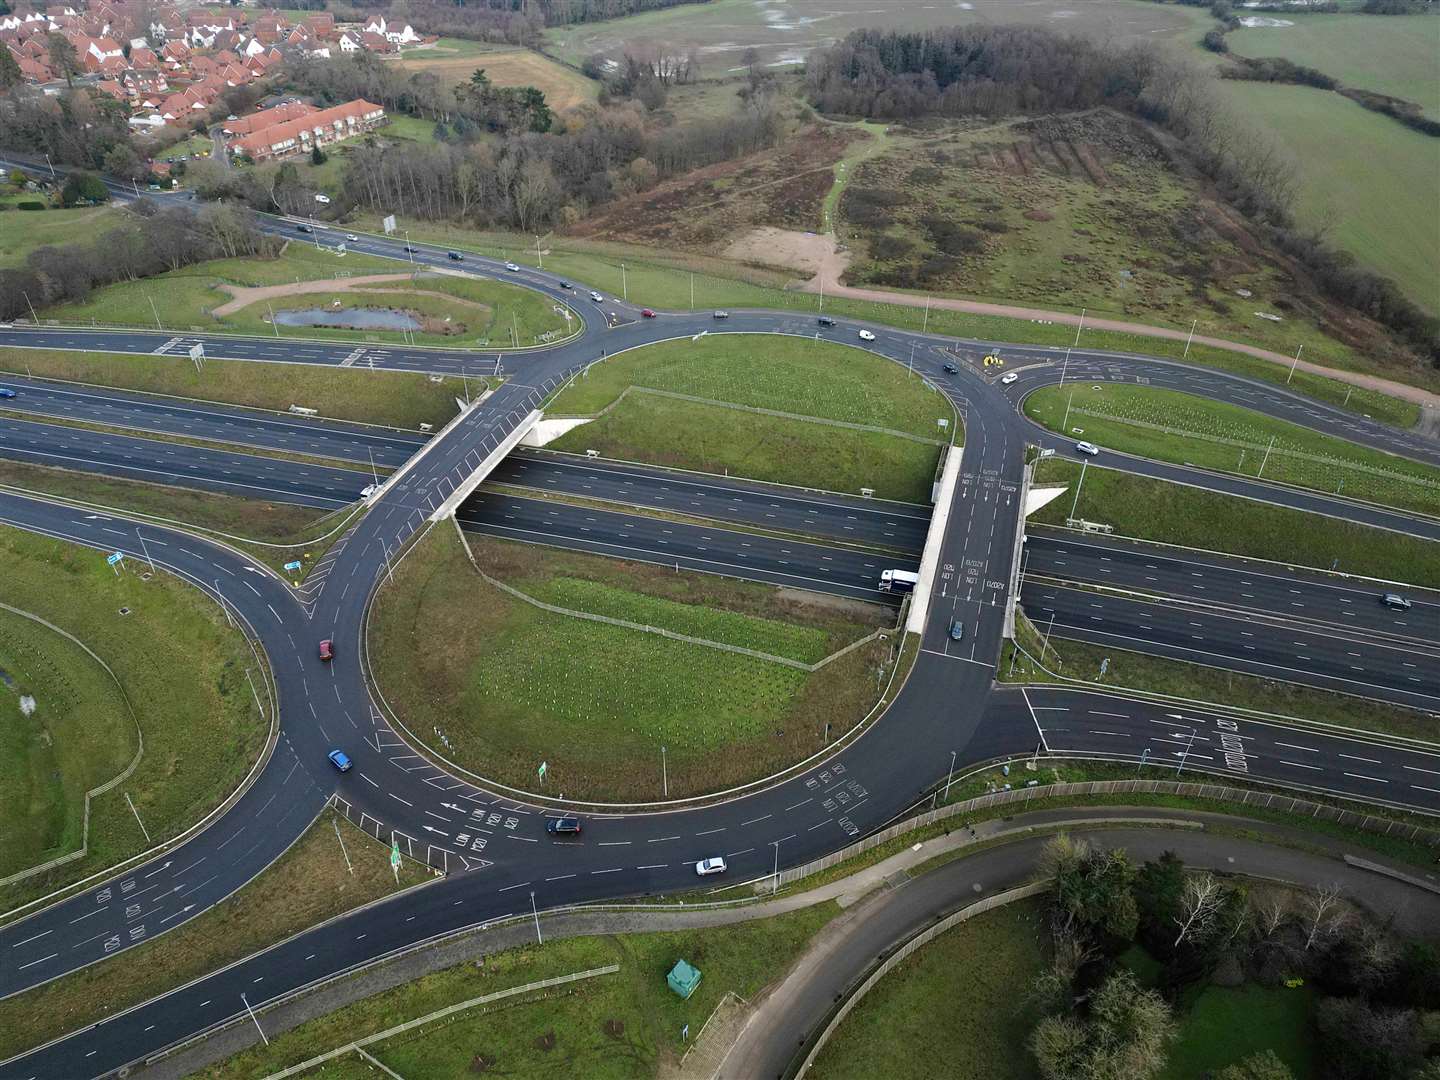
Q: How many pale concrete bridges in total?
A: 2